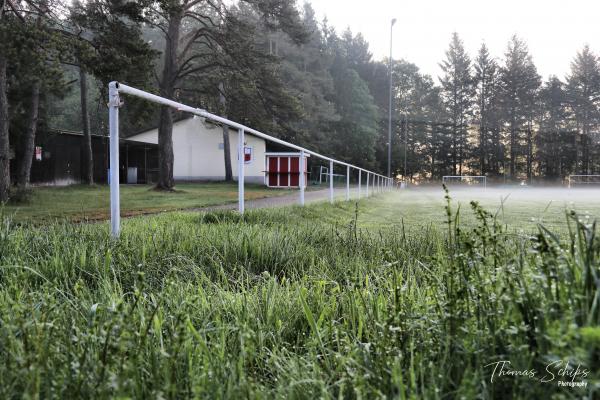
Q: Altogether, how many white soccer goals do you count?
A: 2